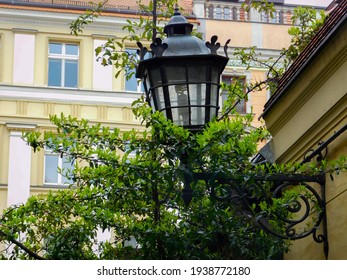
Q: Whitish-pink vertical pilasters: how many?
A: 3